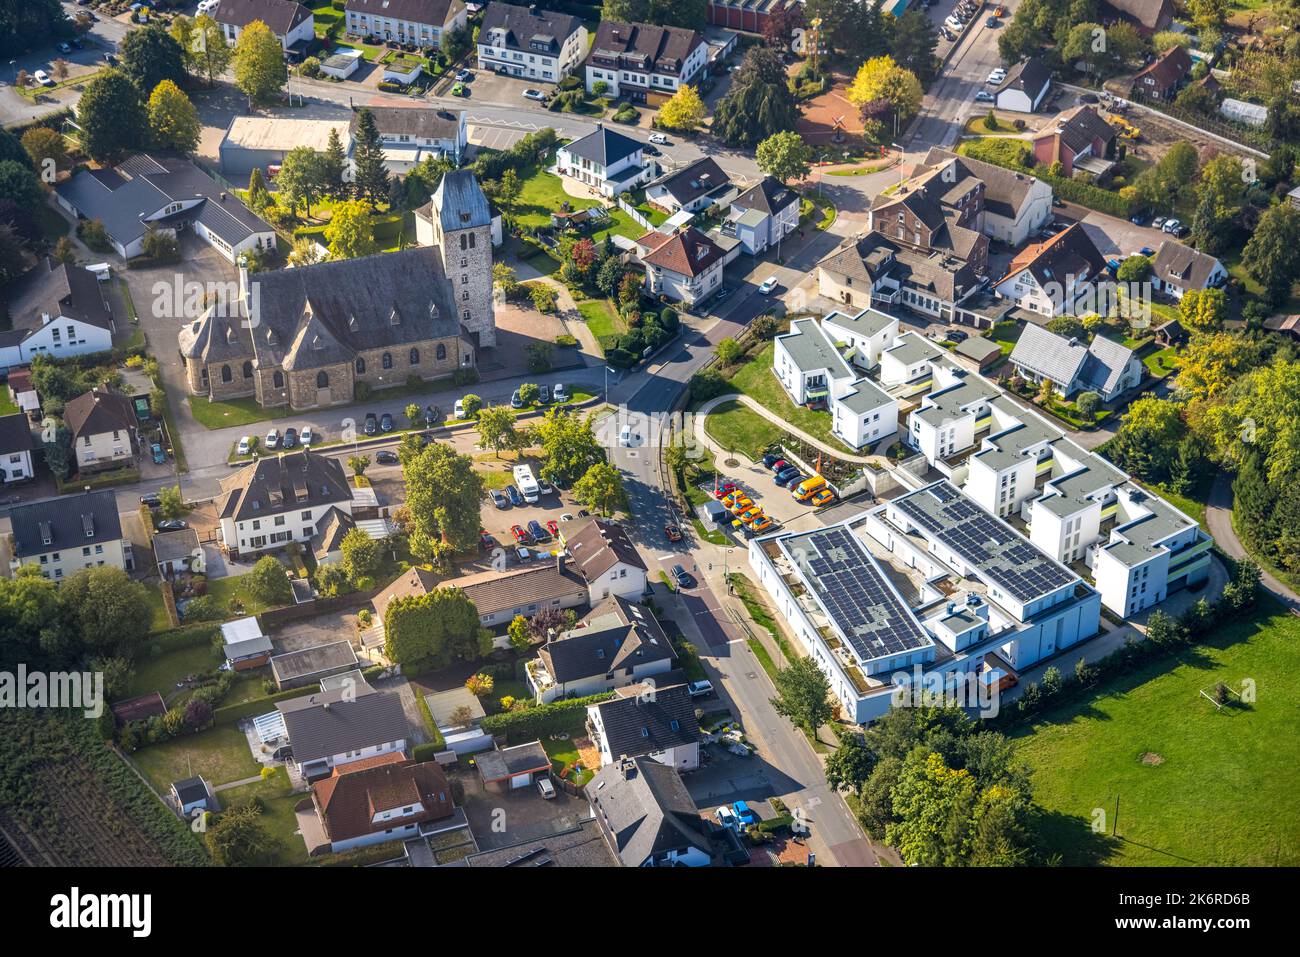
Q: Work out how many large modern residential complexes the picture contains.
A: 1